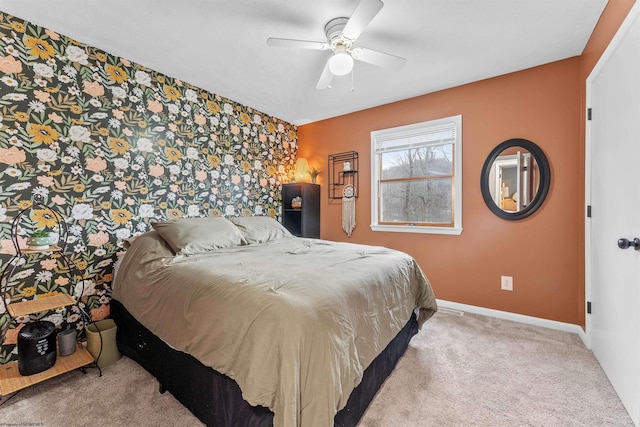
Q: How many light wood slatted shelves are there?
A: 3